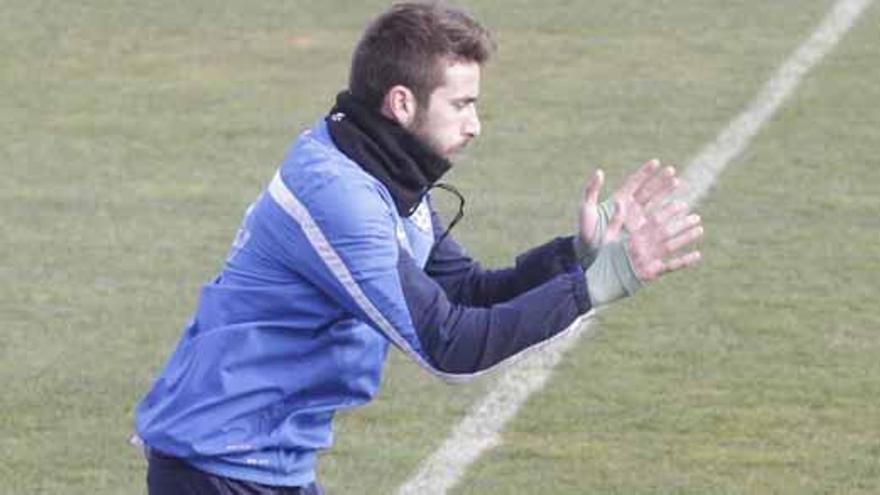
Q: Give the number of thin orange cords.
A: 0